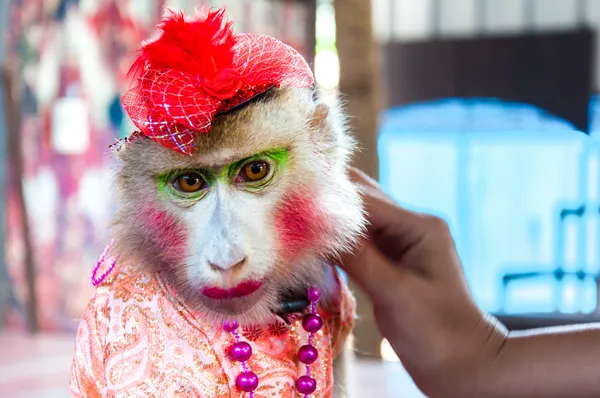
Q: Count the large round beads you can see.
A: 7